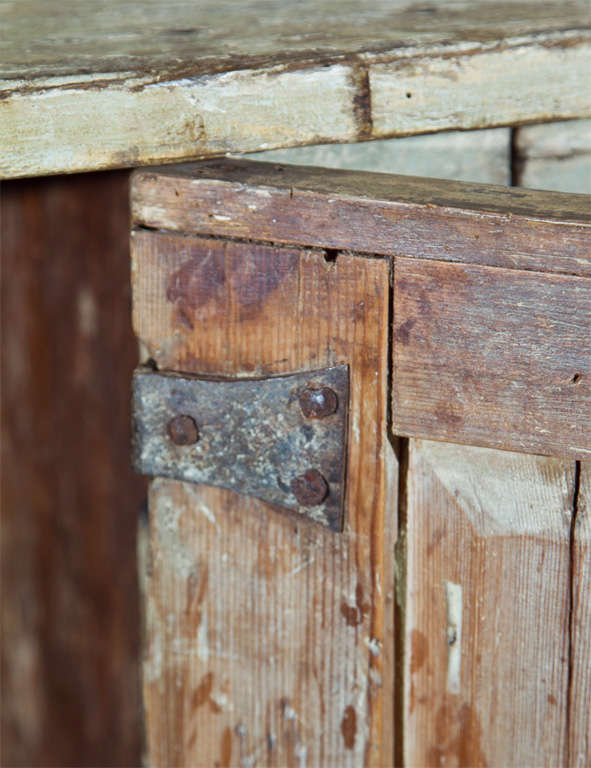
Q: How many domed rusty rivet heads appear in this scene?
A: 3